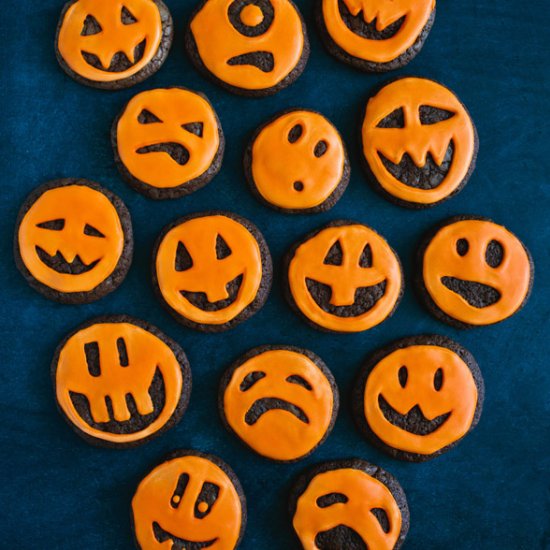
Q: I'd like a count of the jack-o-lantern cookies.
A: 15